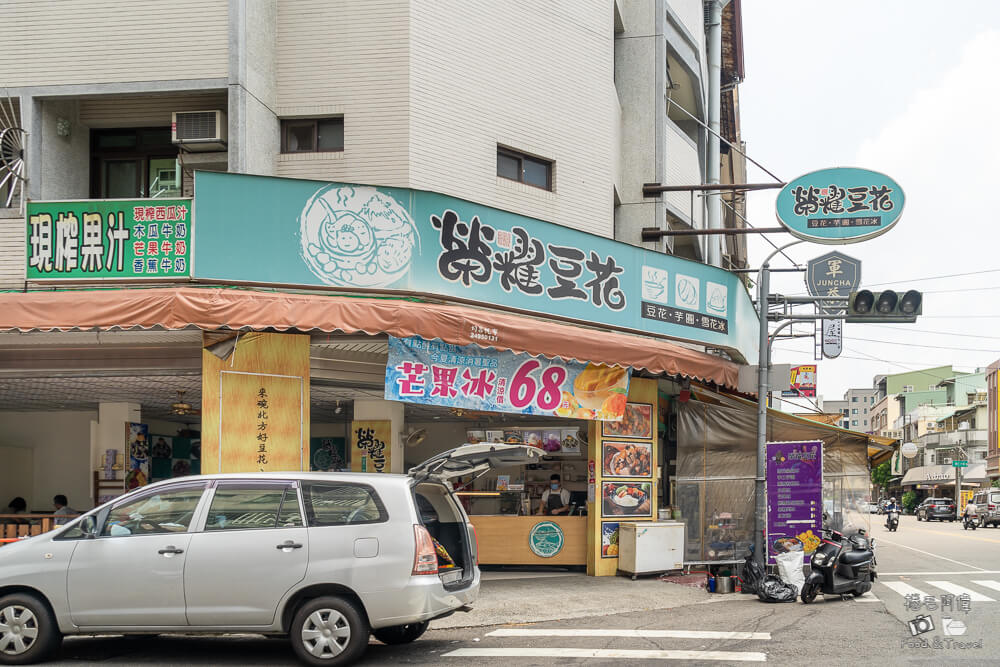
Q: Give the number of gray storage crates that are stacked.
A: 0